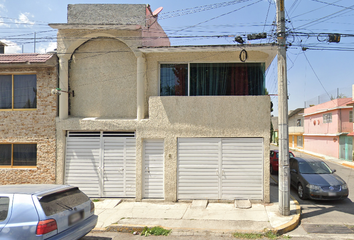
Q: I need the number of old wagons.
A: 1